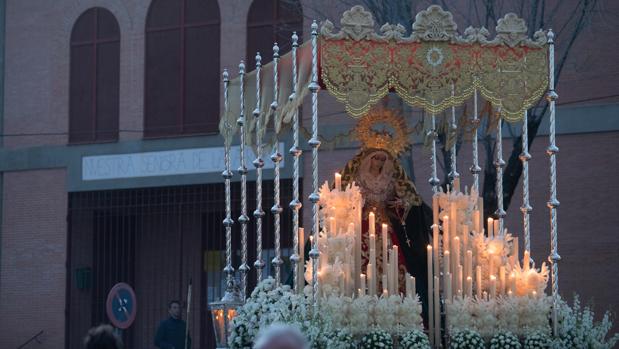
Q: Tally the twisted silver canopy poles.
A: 12